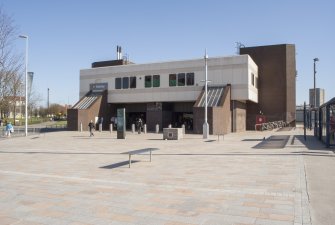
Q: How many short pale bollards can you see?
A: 8